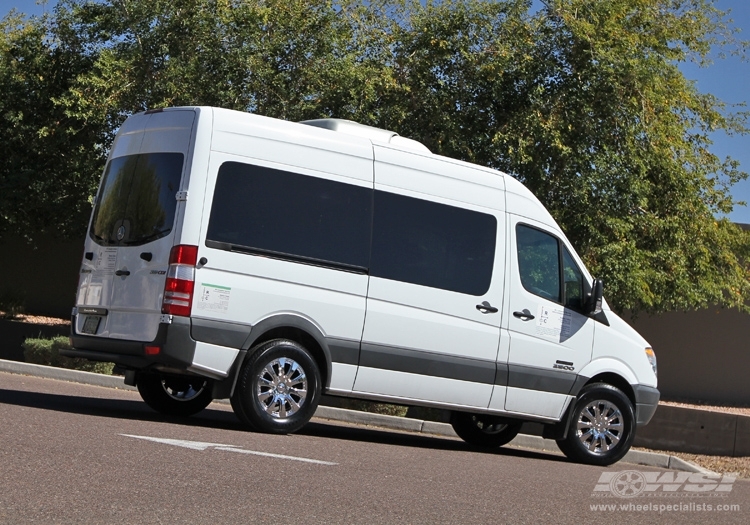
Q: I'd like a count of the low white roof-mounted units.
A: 1